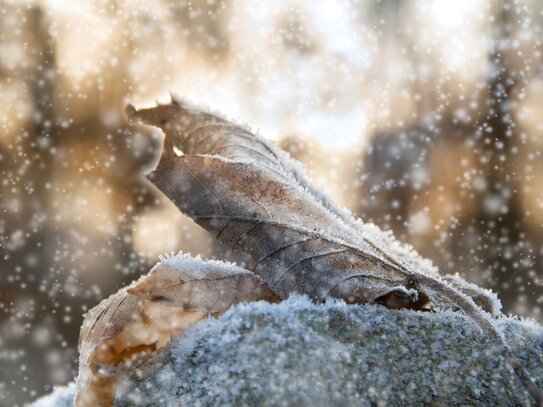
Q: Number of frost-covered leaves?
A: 2